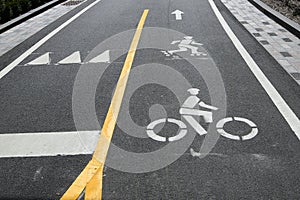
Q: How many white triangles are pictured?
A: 3